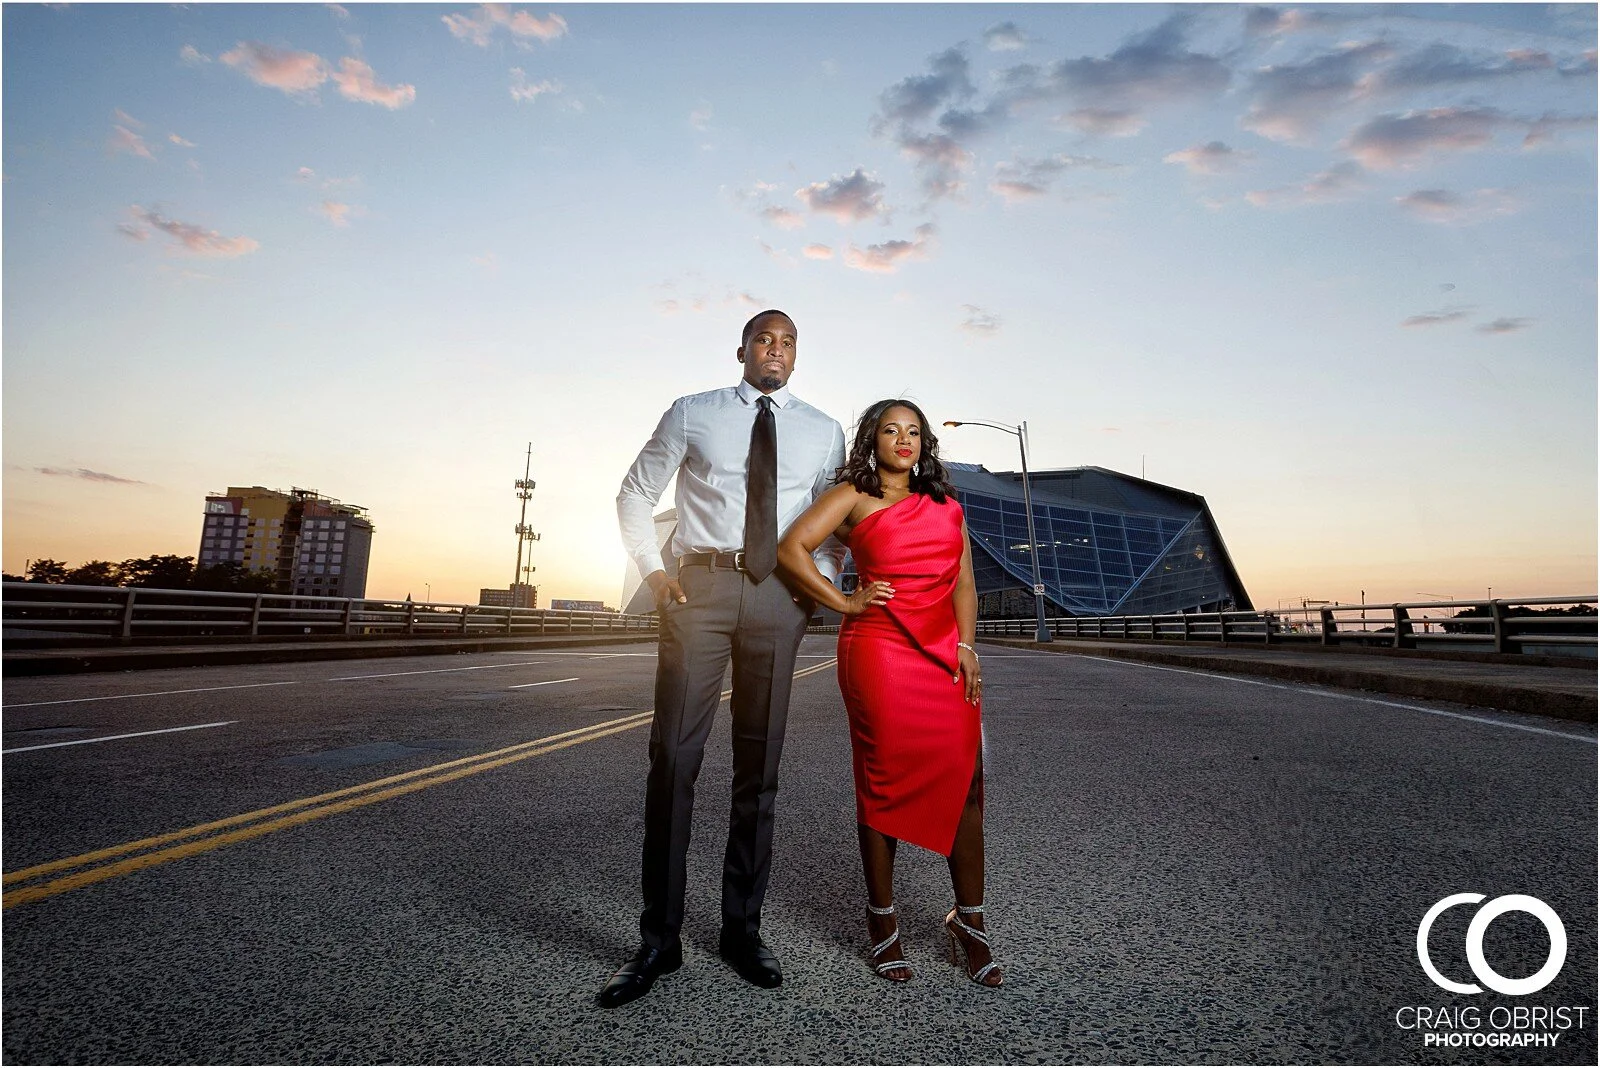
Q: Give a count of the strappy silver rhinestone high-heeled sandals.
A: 2